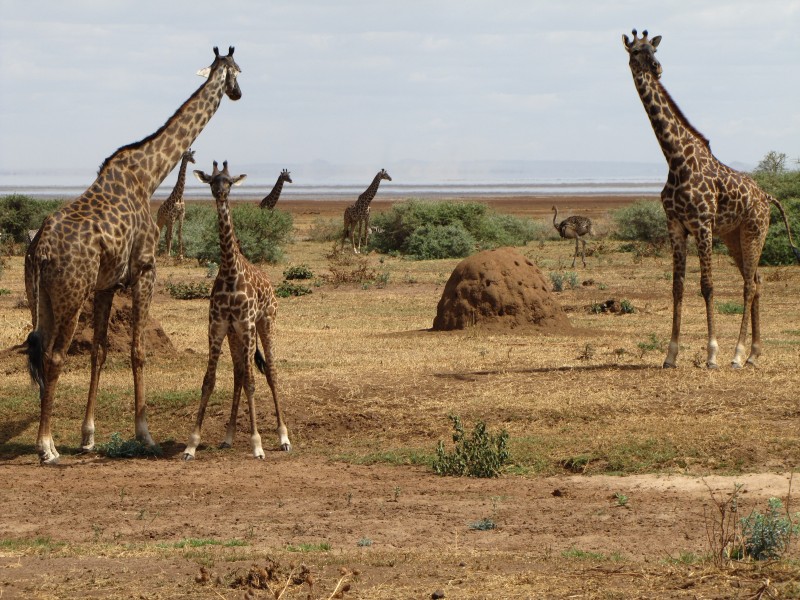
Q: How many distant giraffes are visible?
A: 3